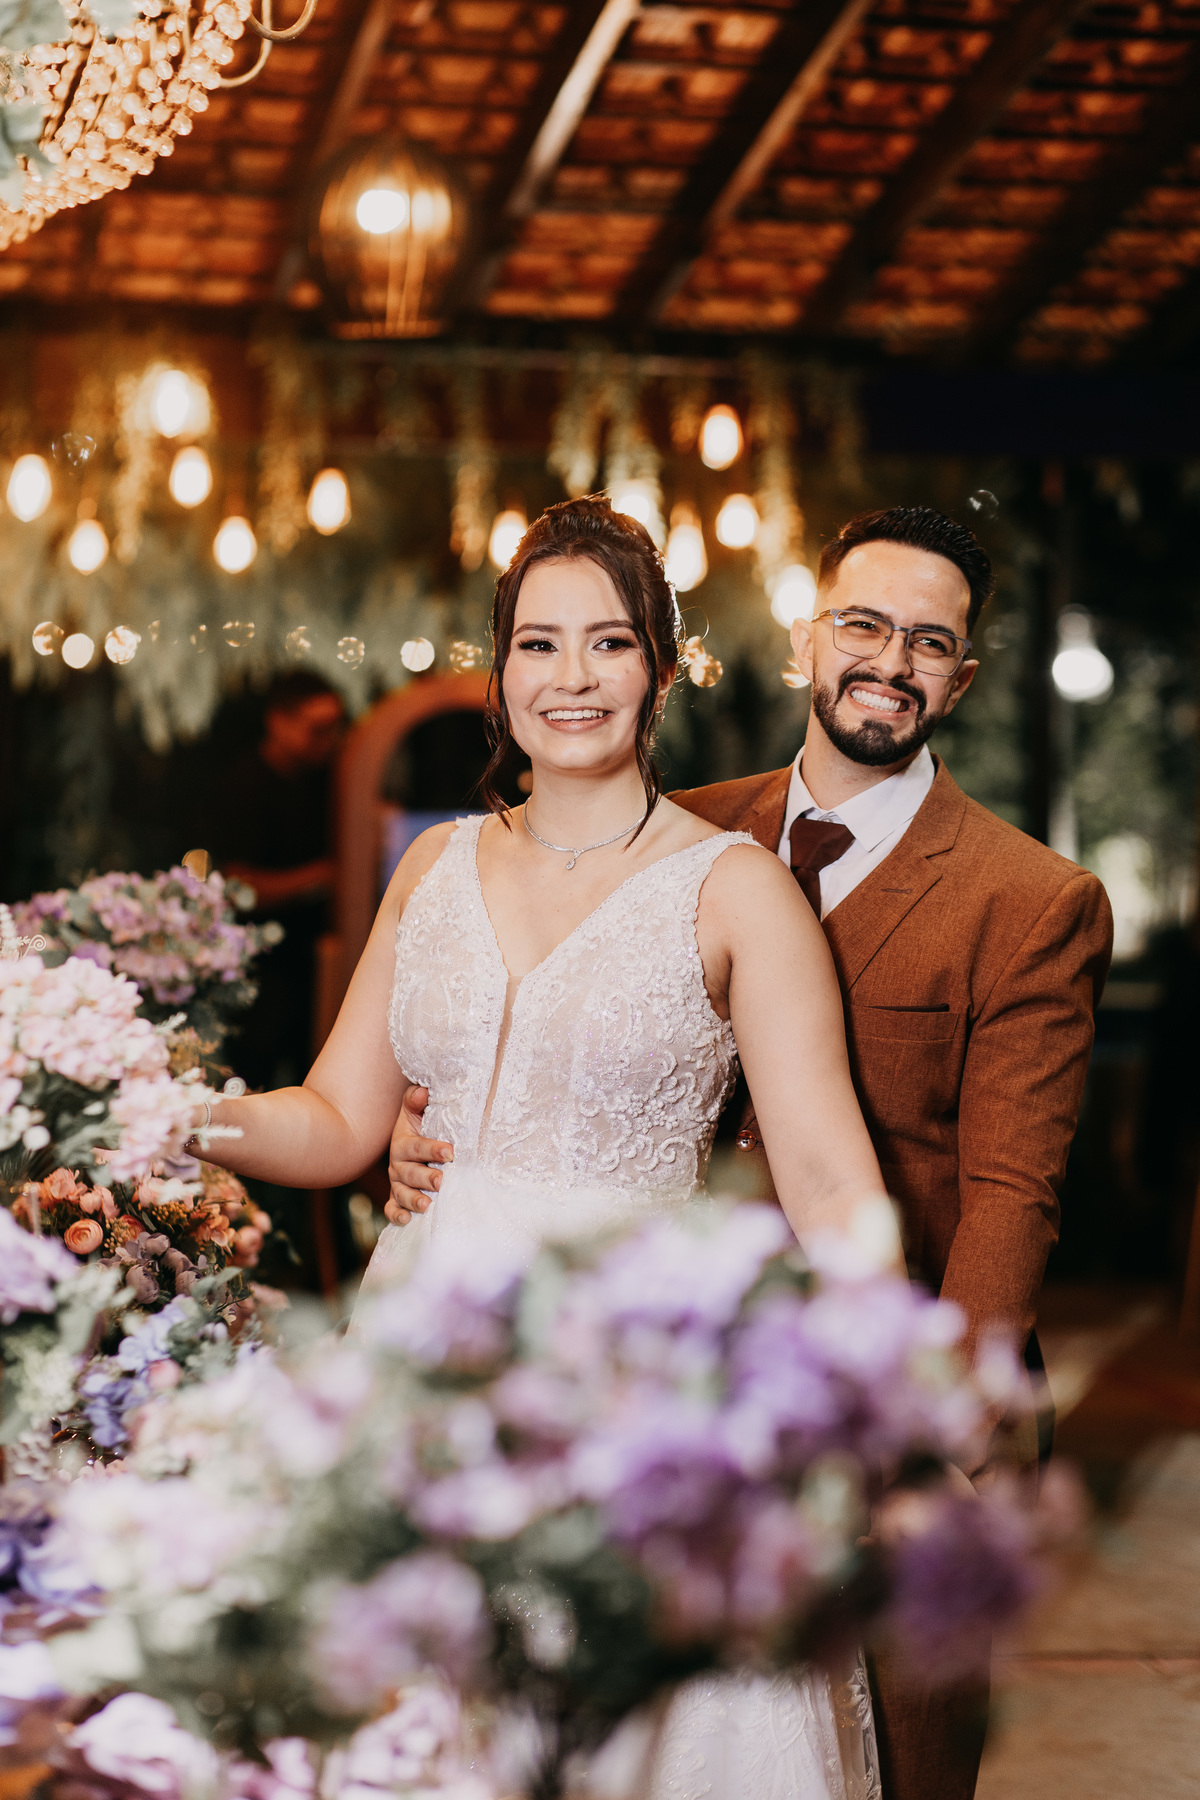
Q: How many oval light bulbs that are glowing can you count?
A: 12